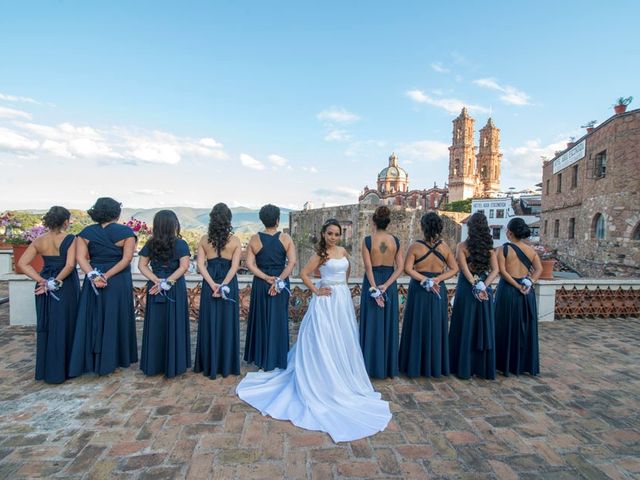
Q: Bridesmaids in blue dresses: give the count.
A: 9